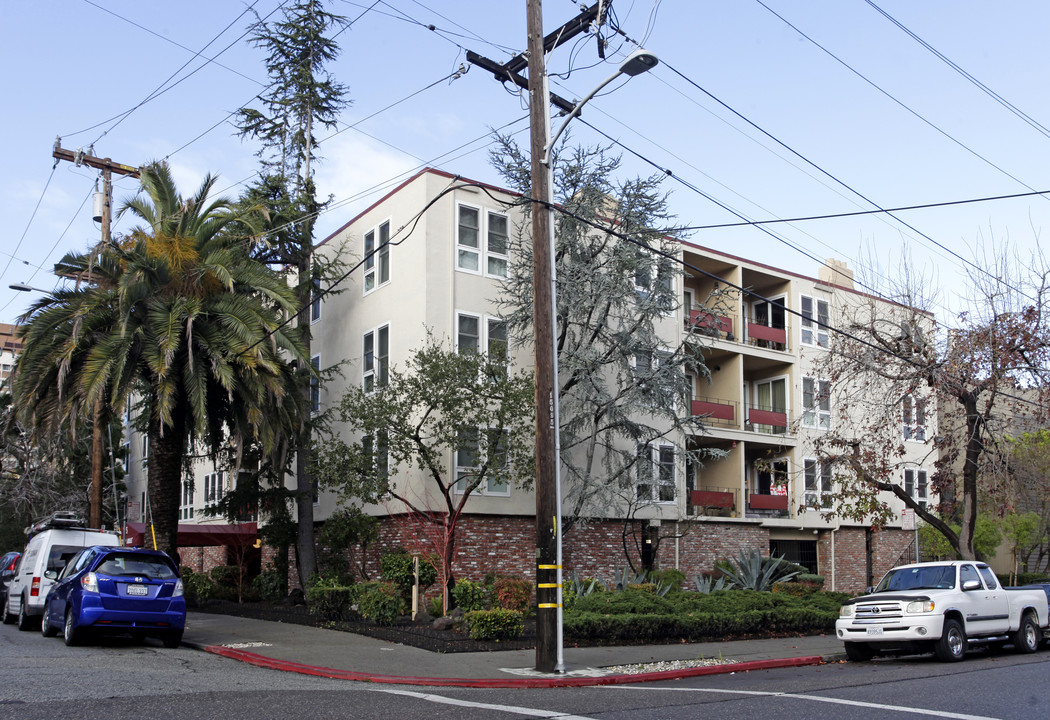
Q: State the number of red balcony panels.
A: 6